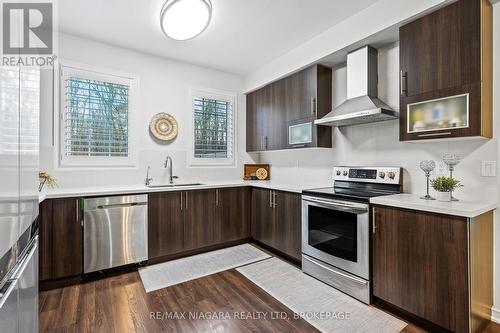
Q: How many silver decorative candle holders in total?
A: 2